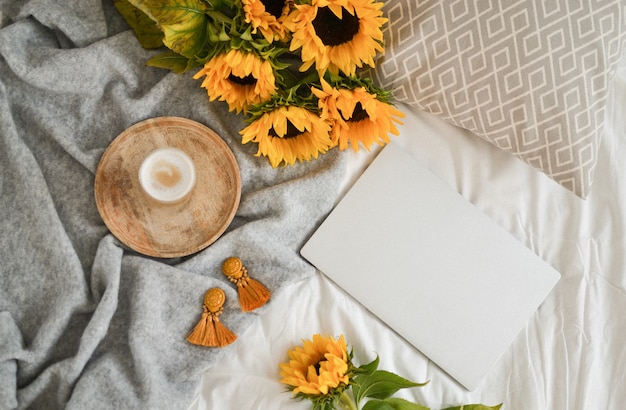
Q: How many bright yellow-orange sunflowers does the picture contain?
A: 6